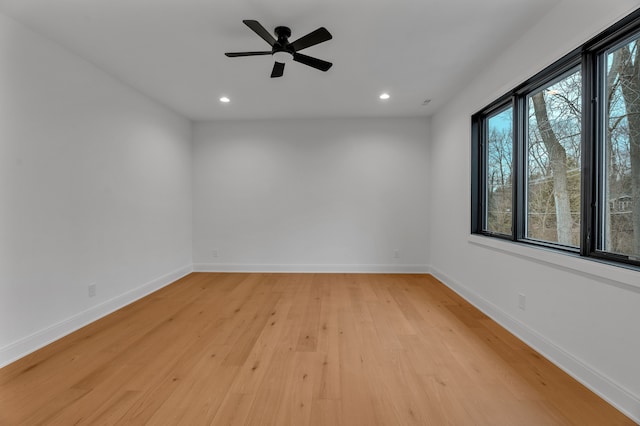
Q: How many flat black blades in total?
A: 5